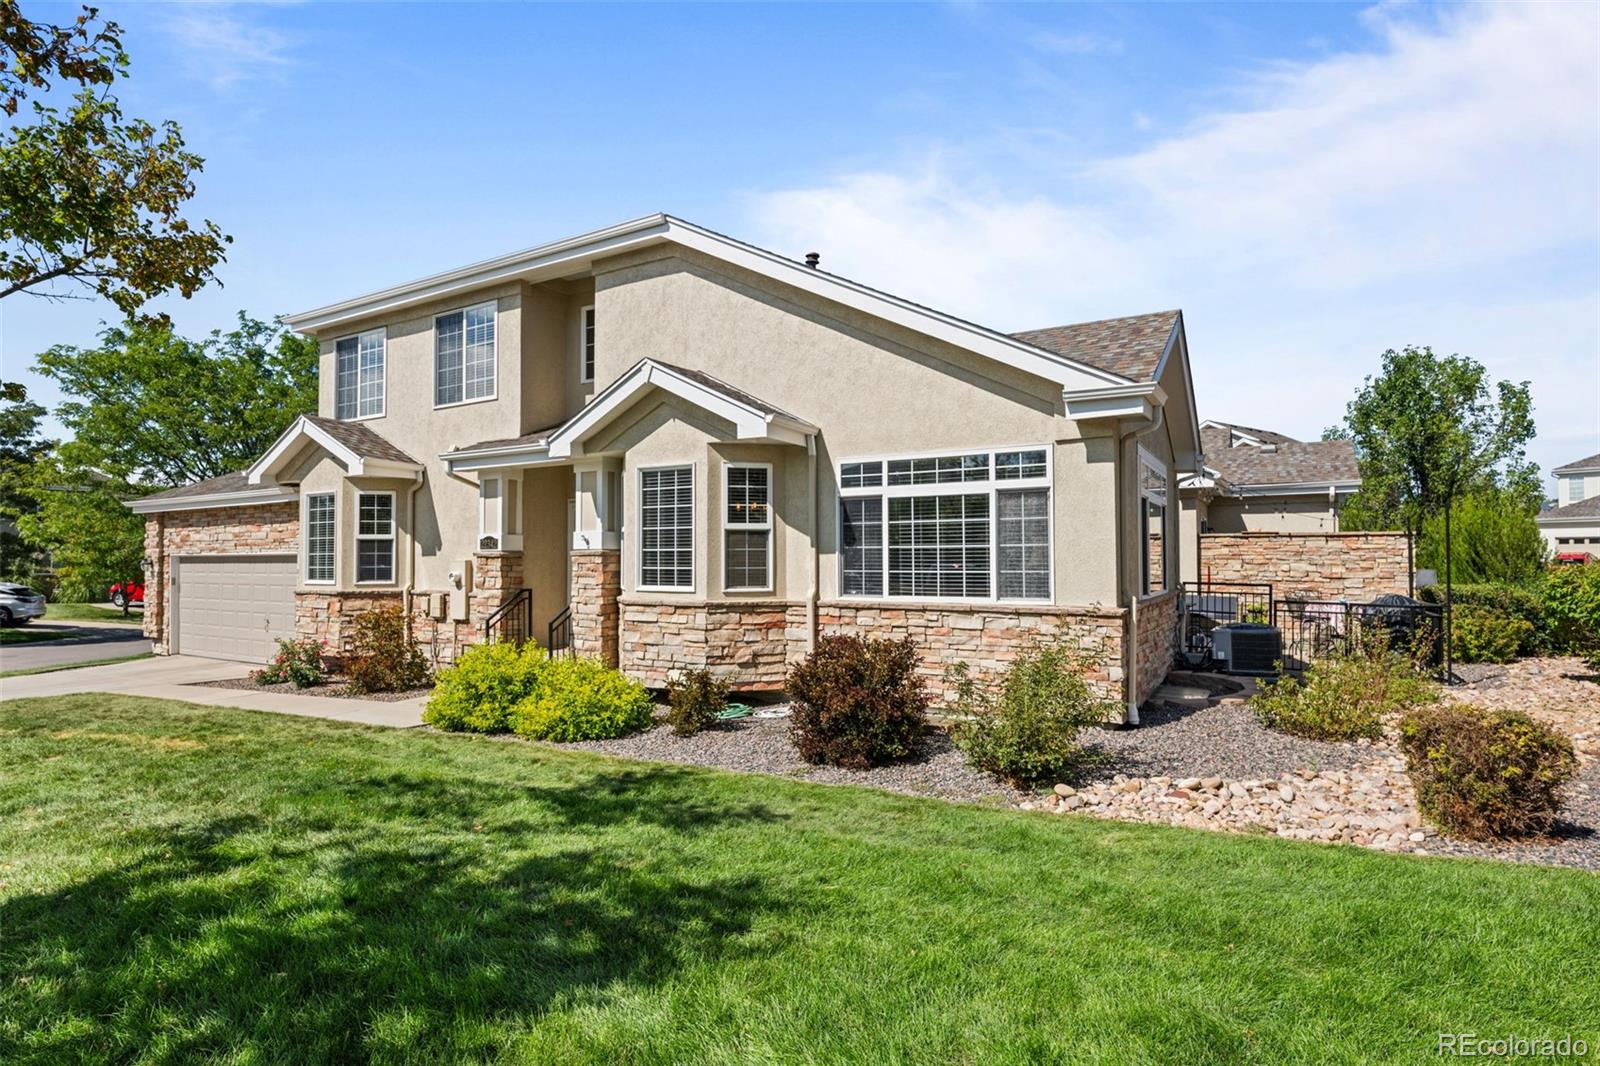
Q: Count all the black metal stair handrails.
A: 2